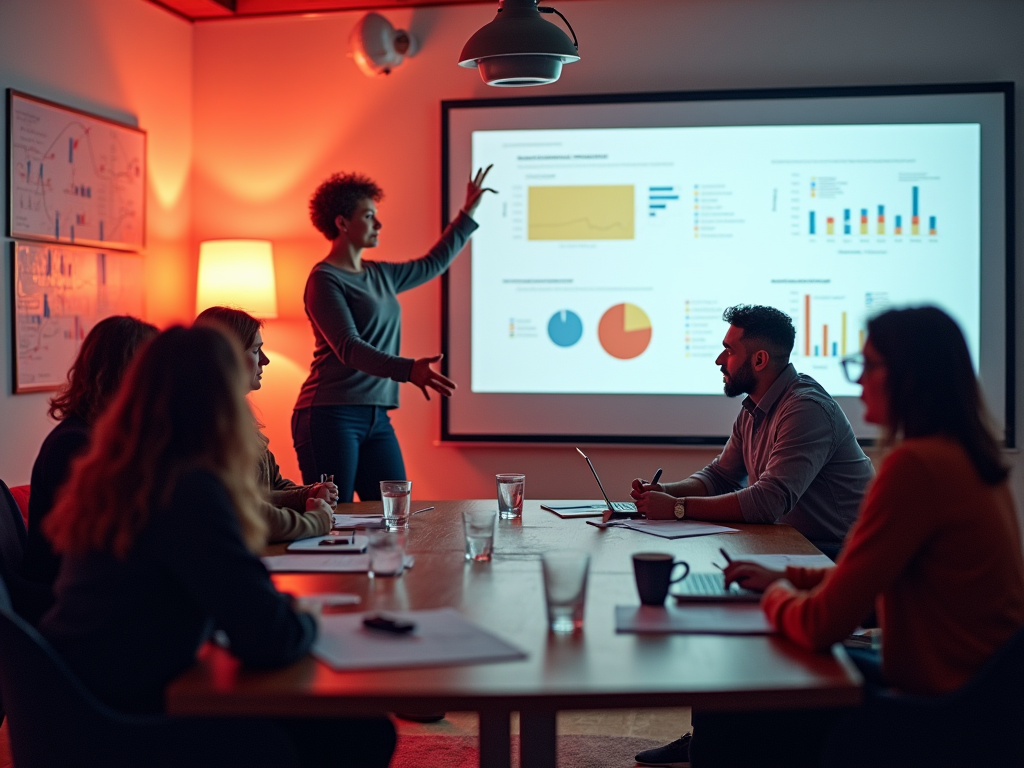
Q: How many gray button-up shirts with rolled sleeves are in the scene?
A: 1